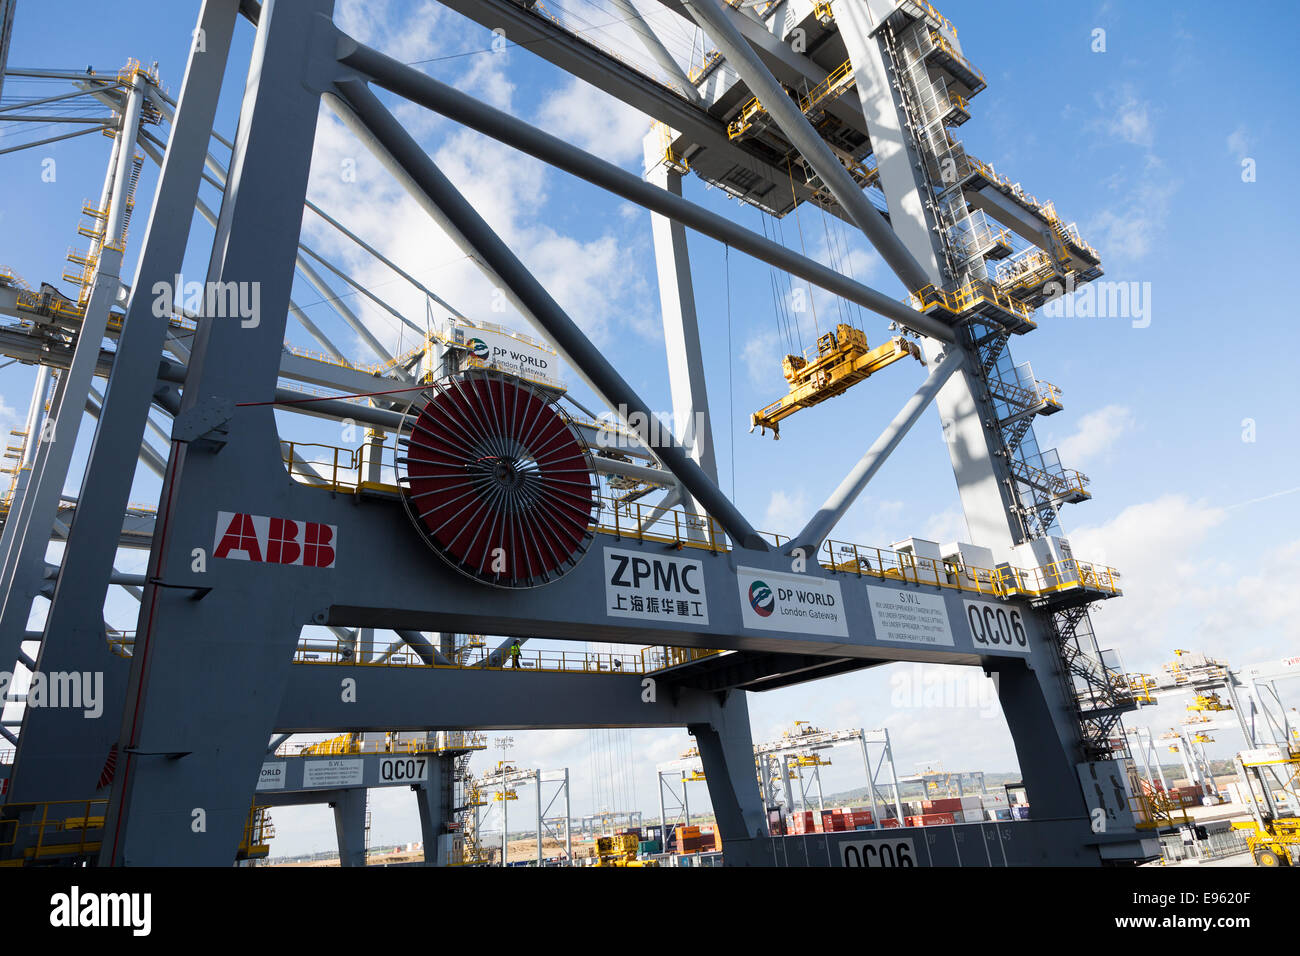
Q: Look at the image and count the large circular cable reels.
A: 1